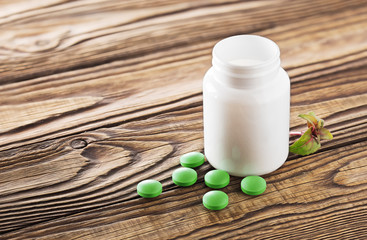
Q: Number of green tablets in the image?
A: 6